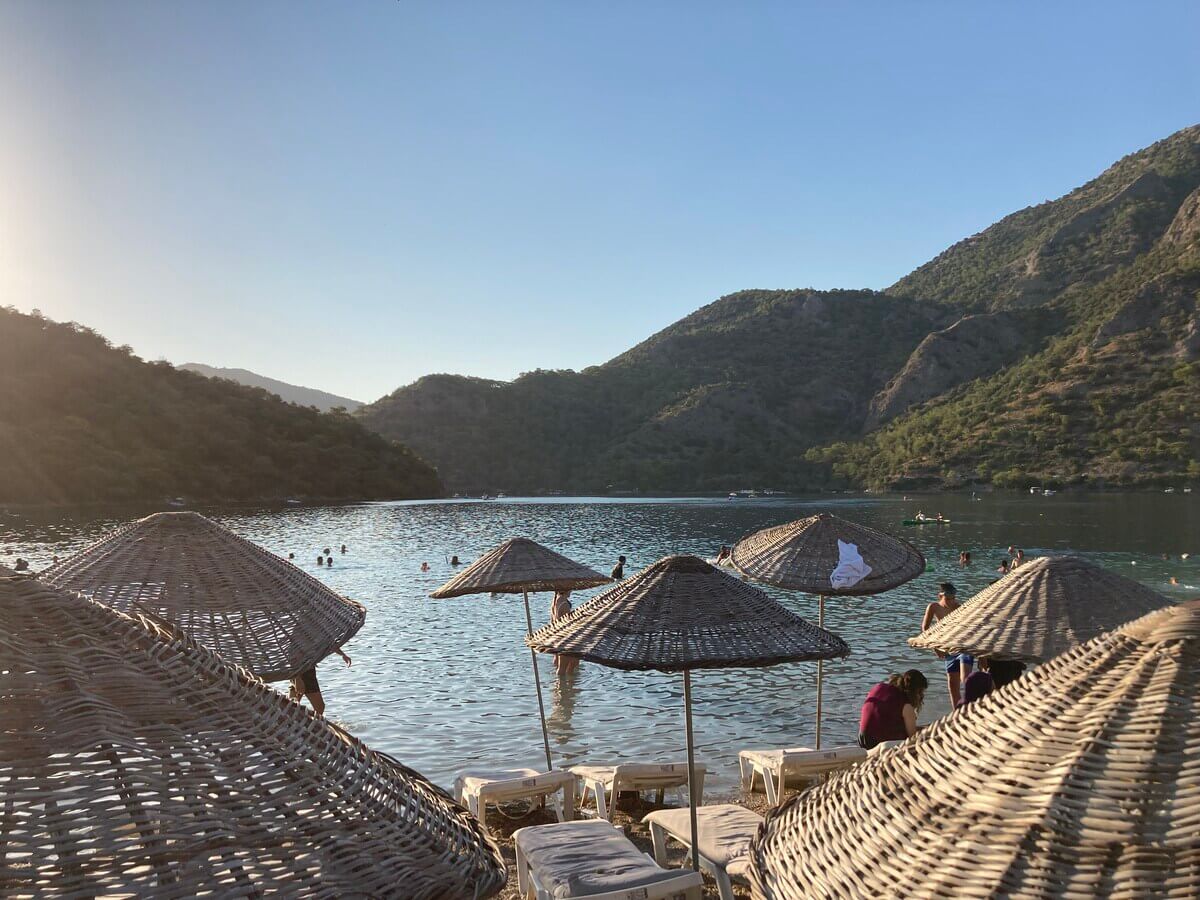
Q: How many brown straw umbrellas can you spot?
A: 7